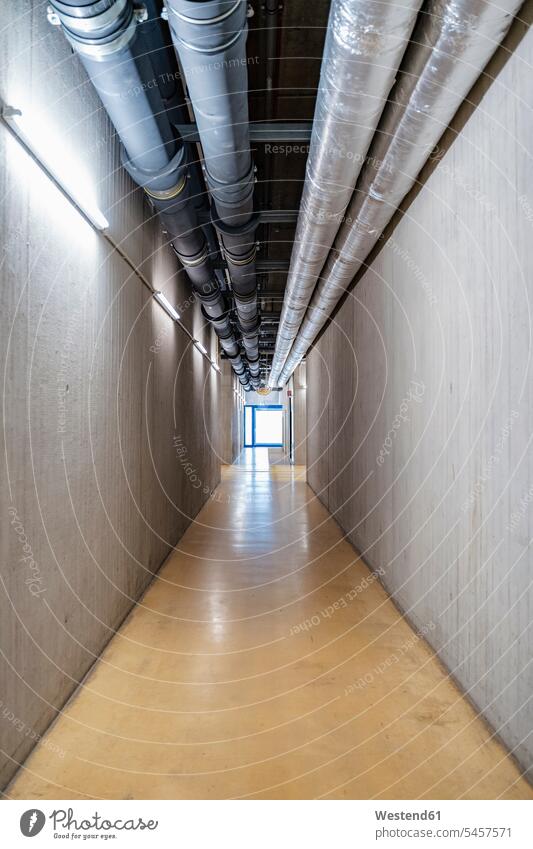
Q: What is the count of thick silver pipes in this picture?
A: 2